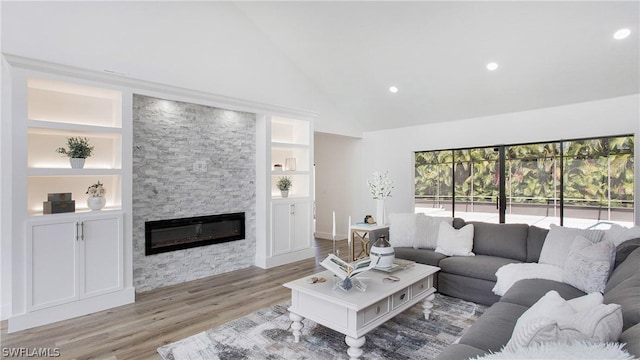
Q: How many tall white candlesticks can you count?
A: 2